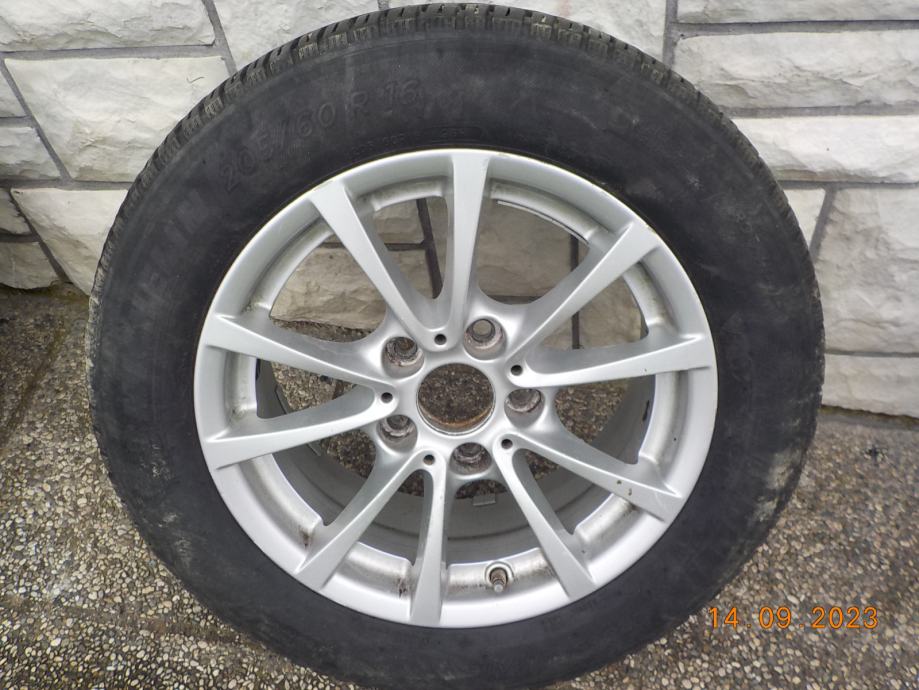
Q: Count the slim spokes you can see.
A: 10